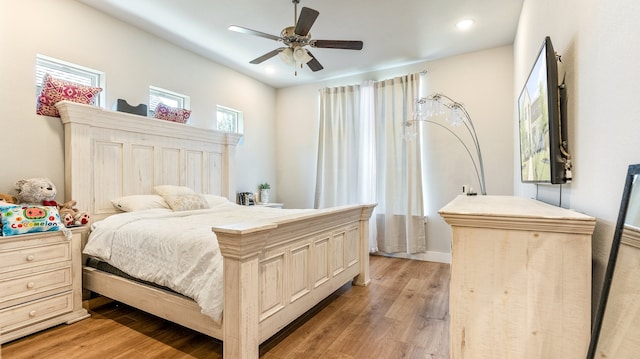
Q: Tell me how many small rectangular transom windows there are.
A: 3